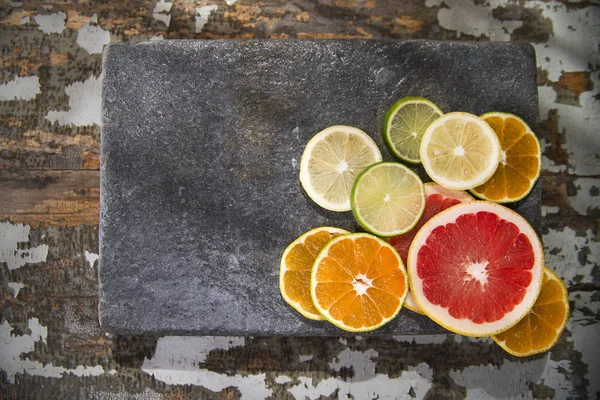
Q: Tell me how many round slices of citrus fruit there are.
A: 10